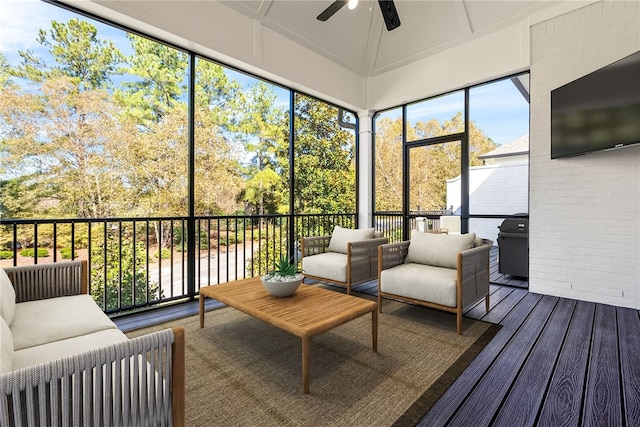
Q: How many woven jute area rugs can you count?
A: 1